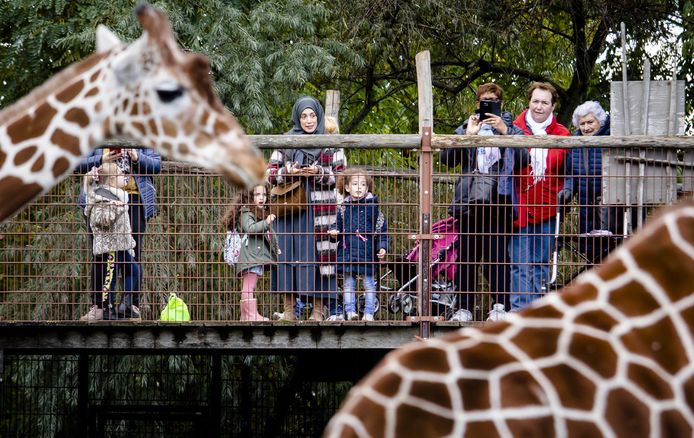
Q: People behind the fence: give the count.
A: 8